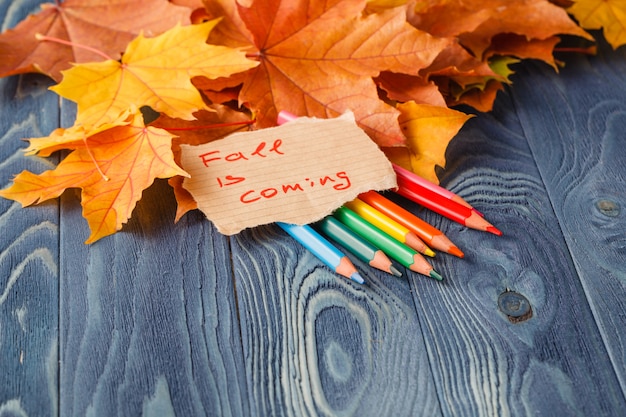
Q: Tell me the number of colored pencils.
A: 7